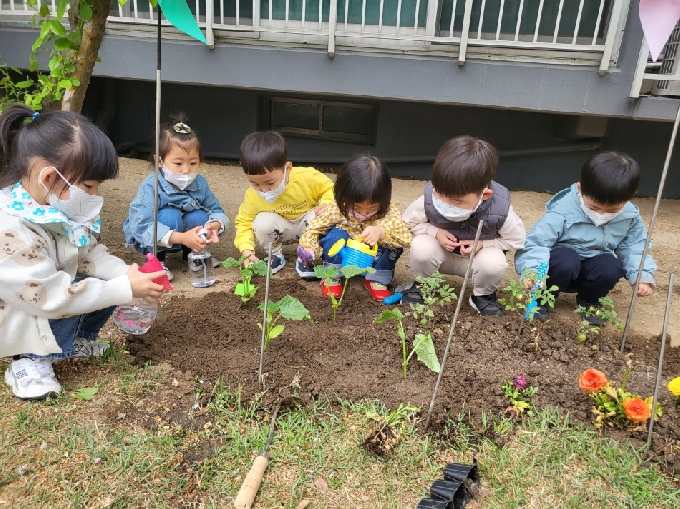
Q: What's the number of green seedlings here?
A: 7